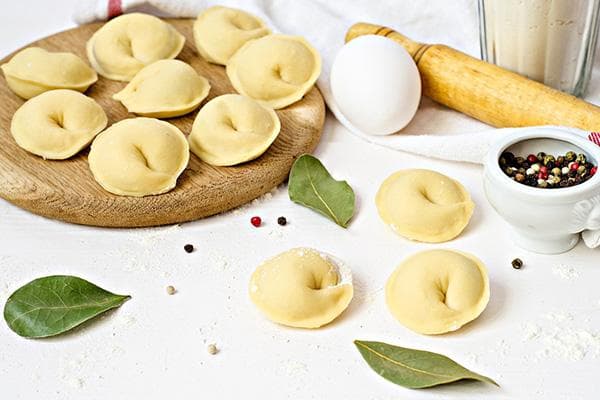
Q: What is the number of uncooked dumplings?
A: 11